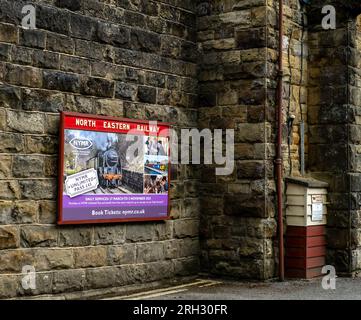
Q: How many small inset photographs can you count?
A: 3